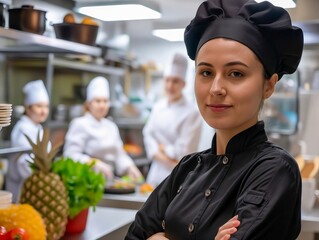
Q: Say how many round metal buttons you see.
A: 6